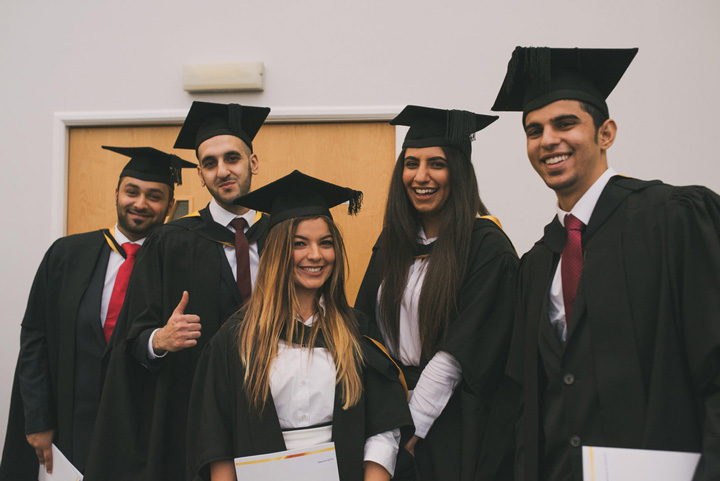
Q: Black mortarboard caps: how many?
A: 5